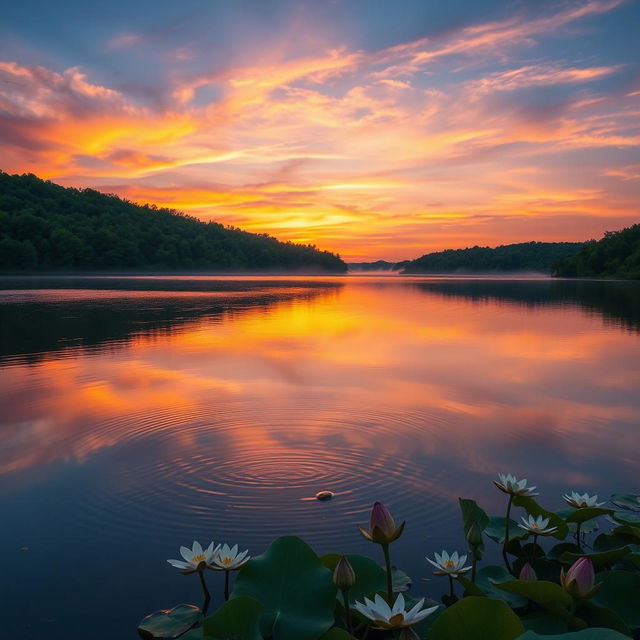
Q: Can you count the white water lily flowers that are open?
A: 7